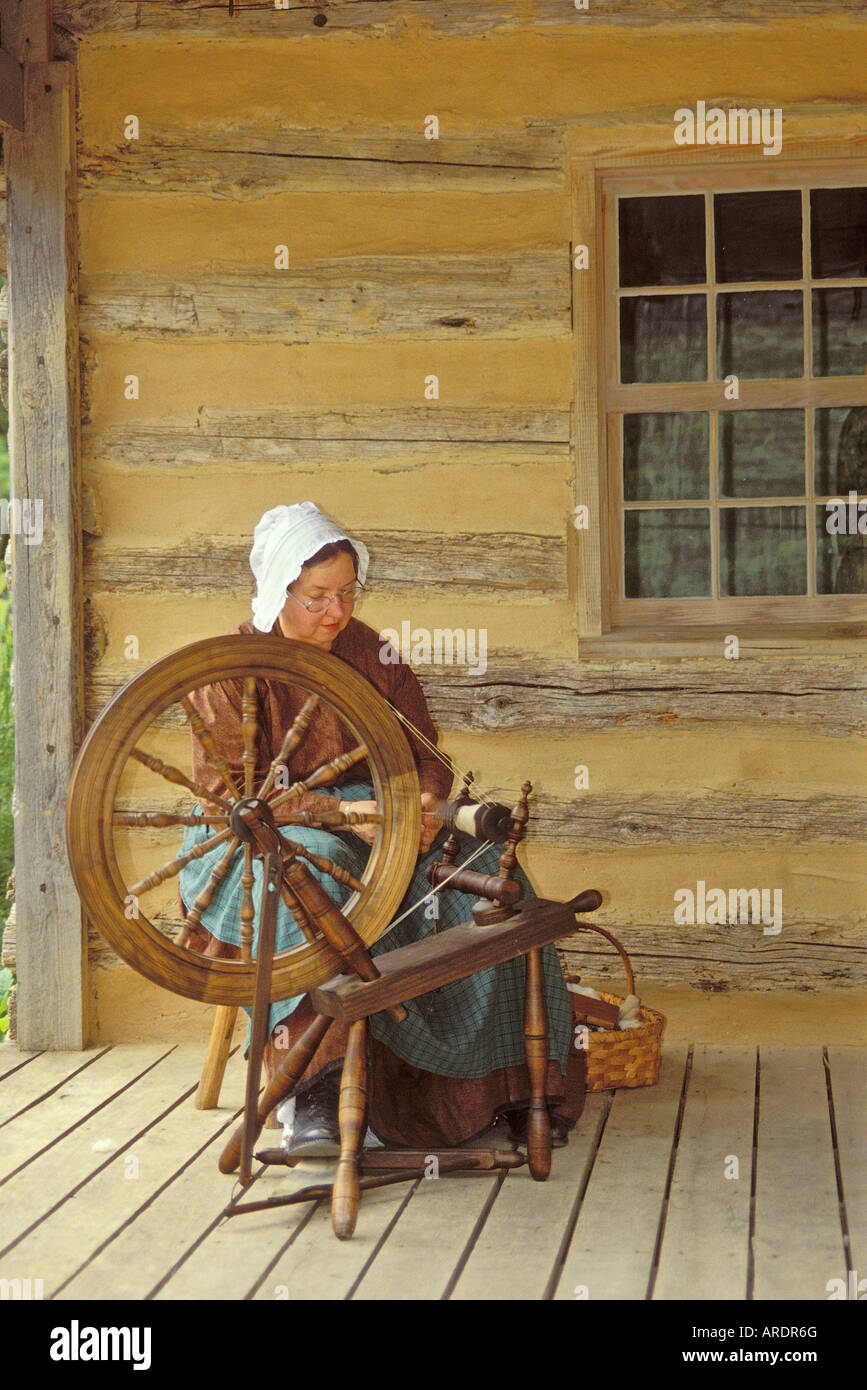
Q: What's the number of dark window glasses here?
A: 12